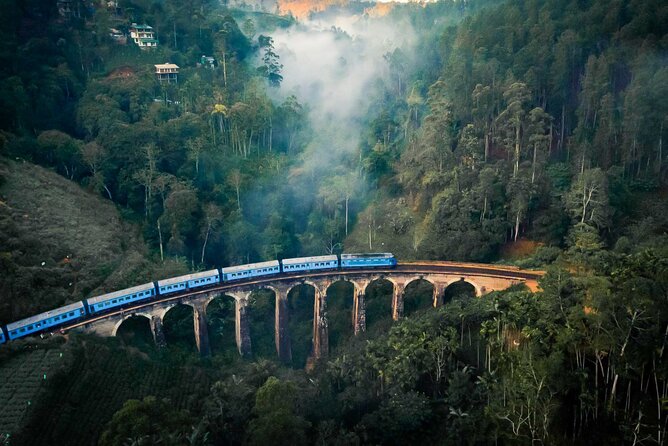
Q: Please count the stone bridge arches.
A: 9